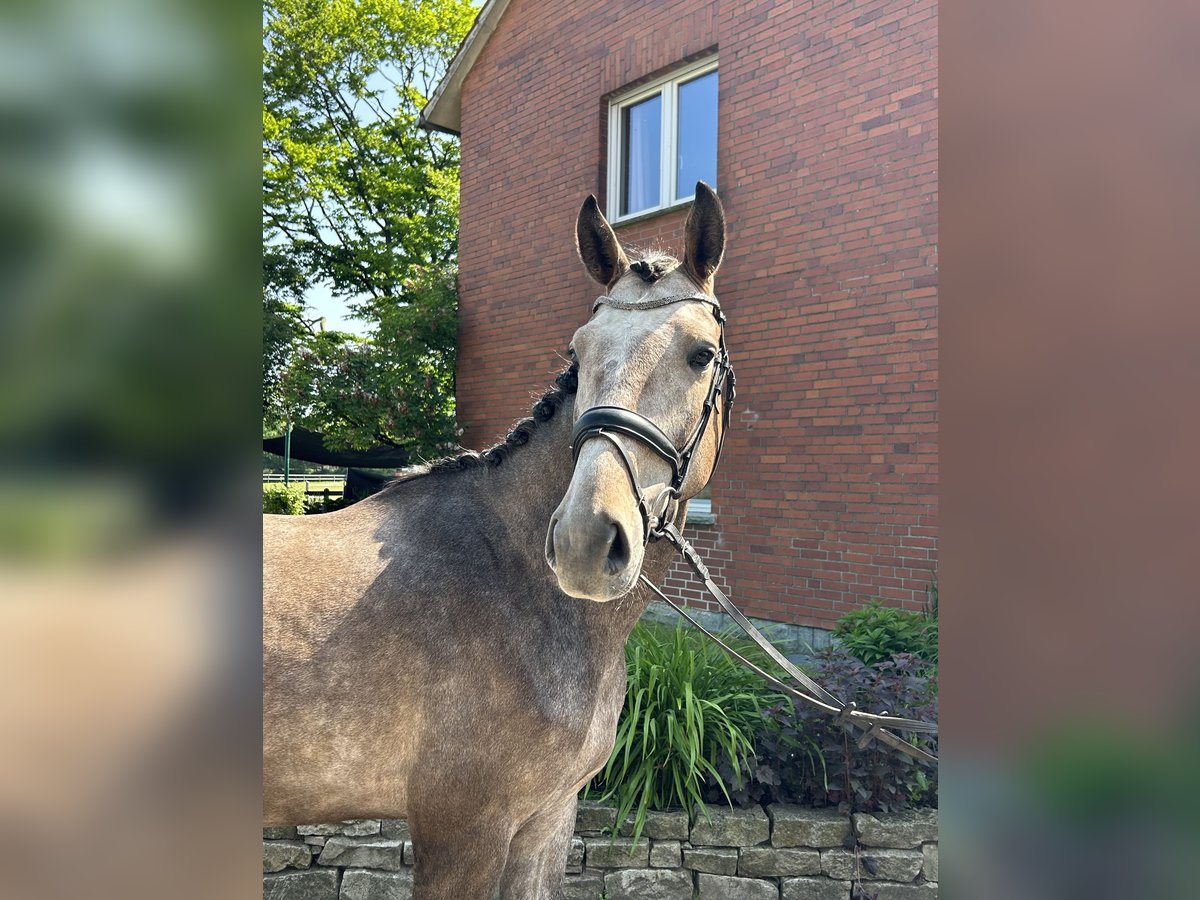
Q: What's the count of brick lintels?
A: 1